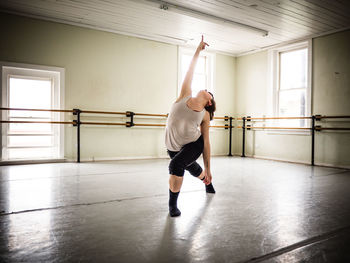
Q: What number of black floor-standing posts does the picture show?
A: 4